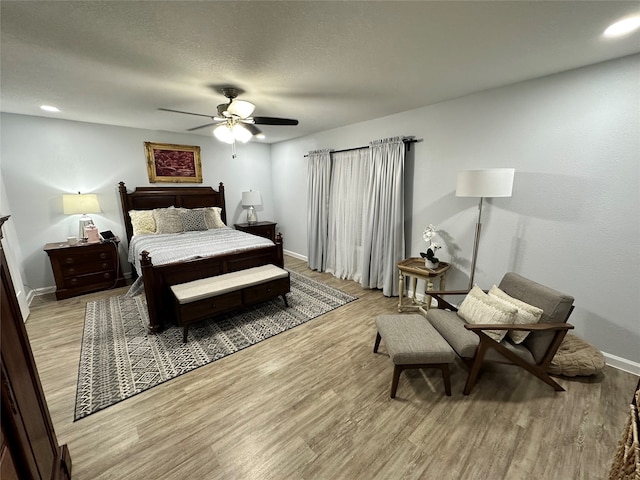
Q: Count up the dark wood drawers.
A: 6